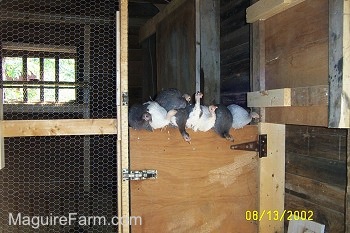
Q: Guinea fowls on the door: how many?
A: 8